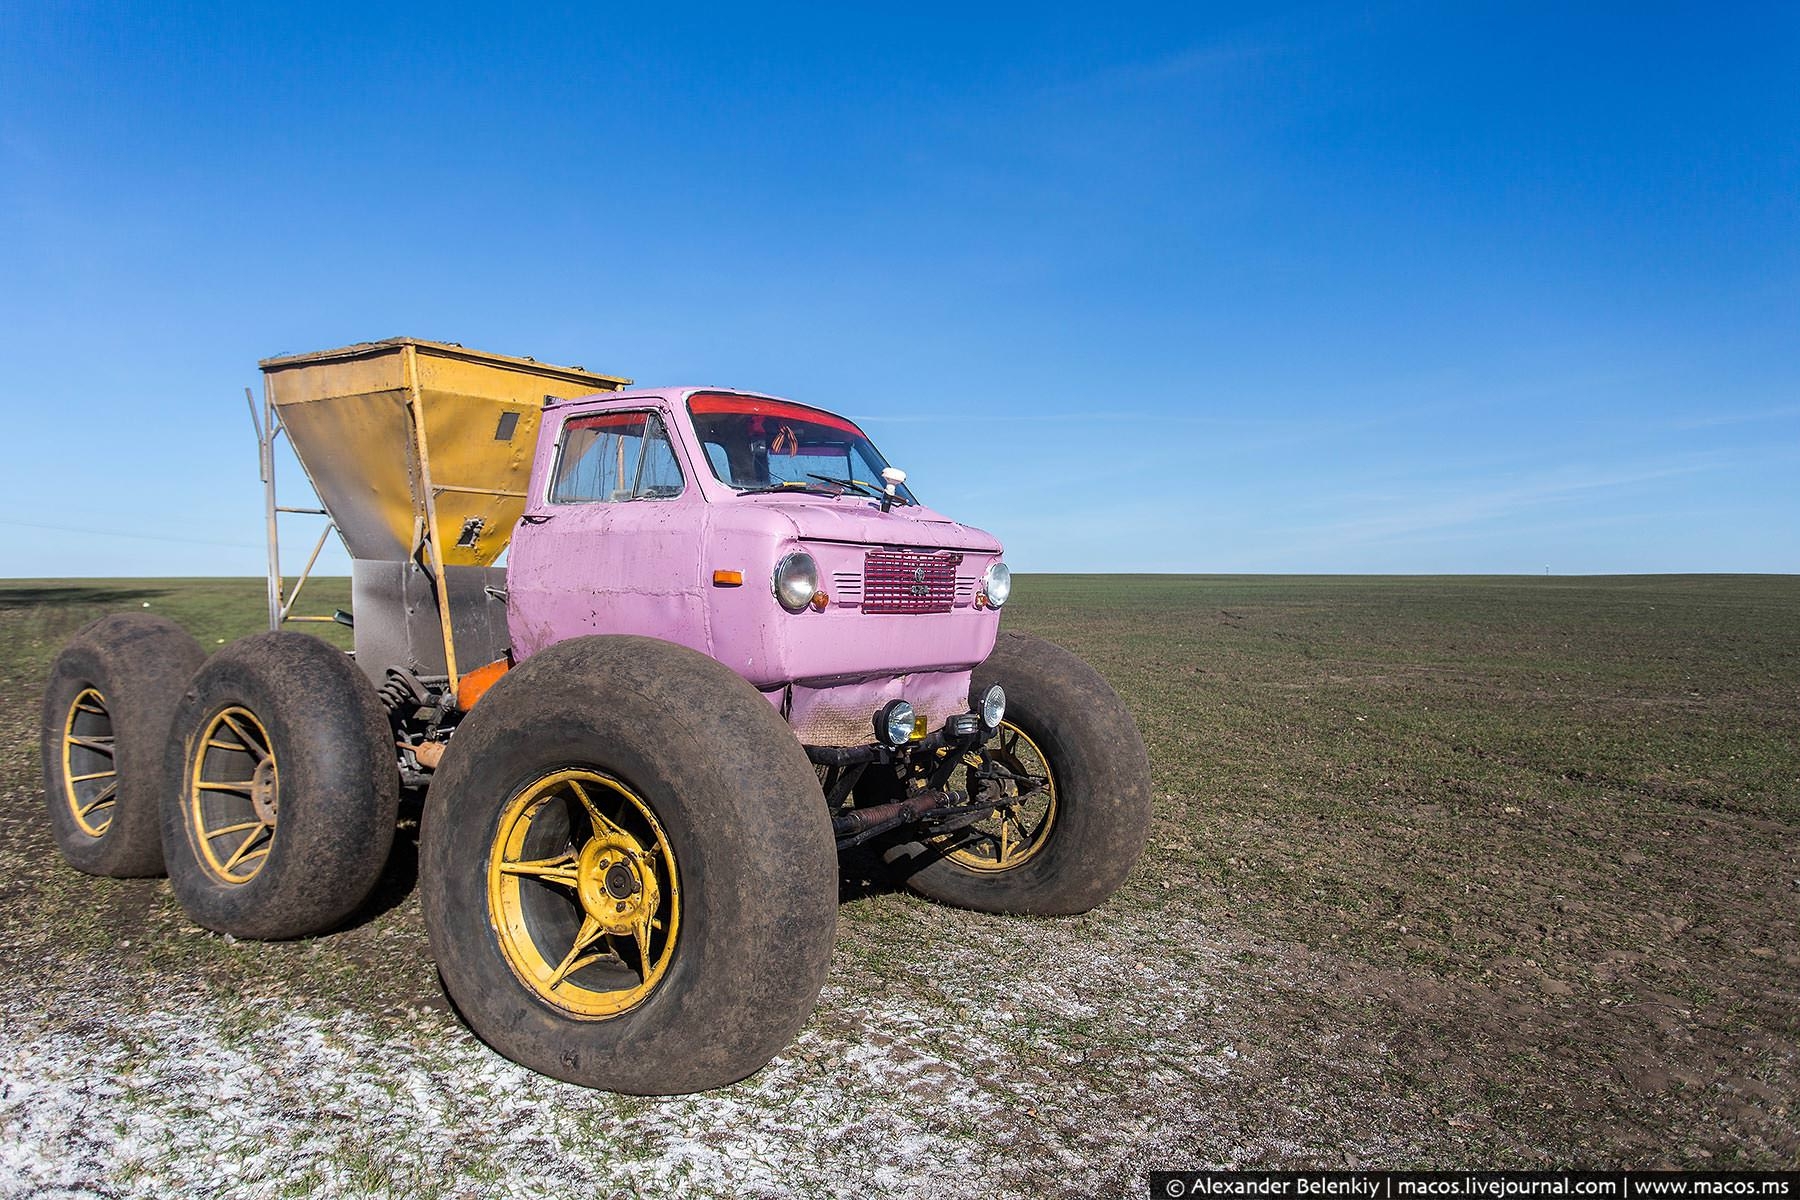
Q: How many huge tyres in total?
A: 4